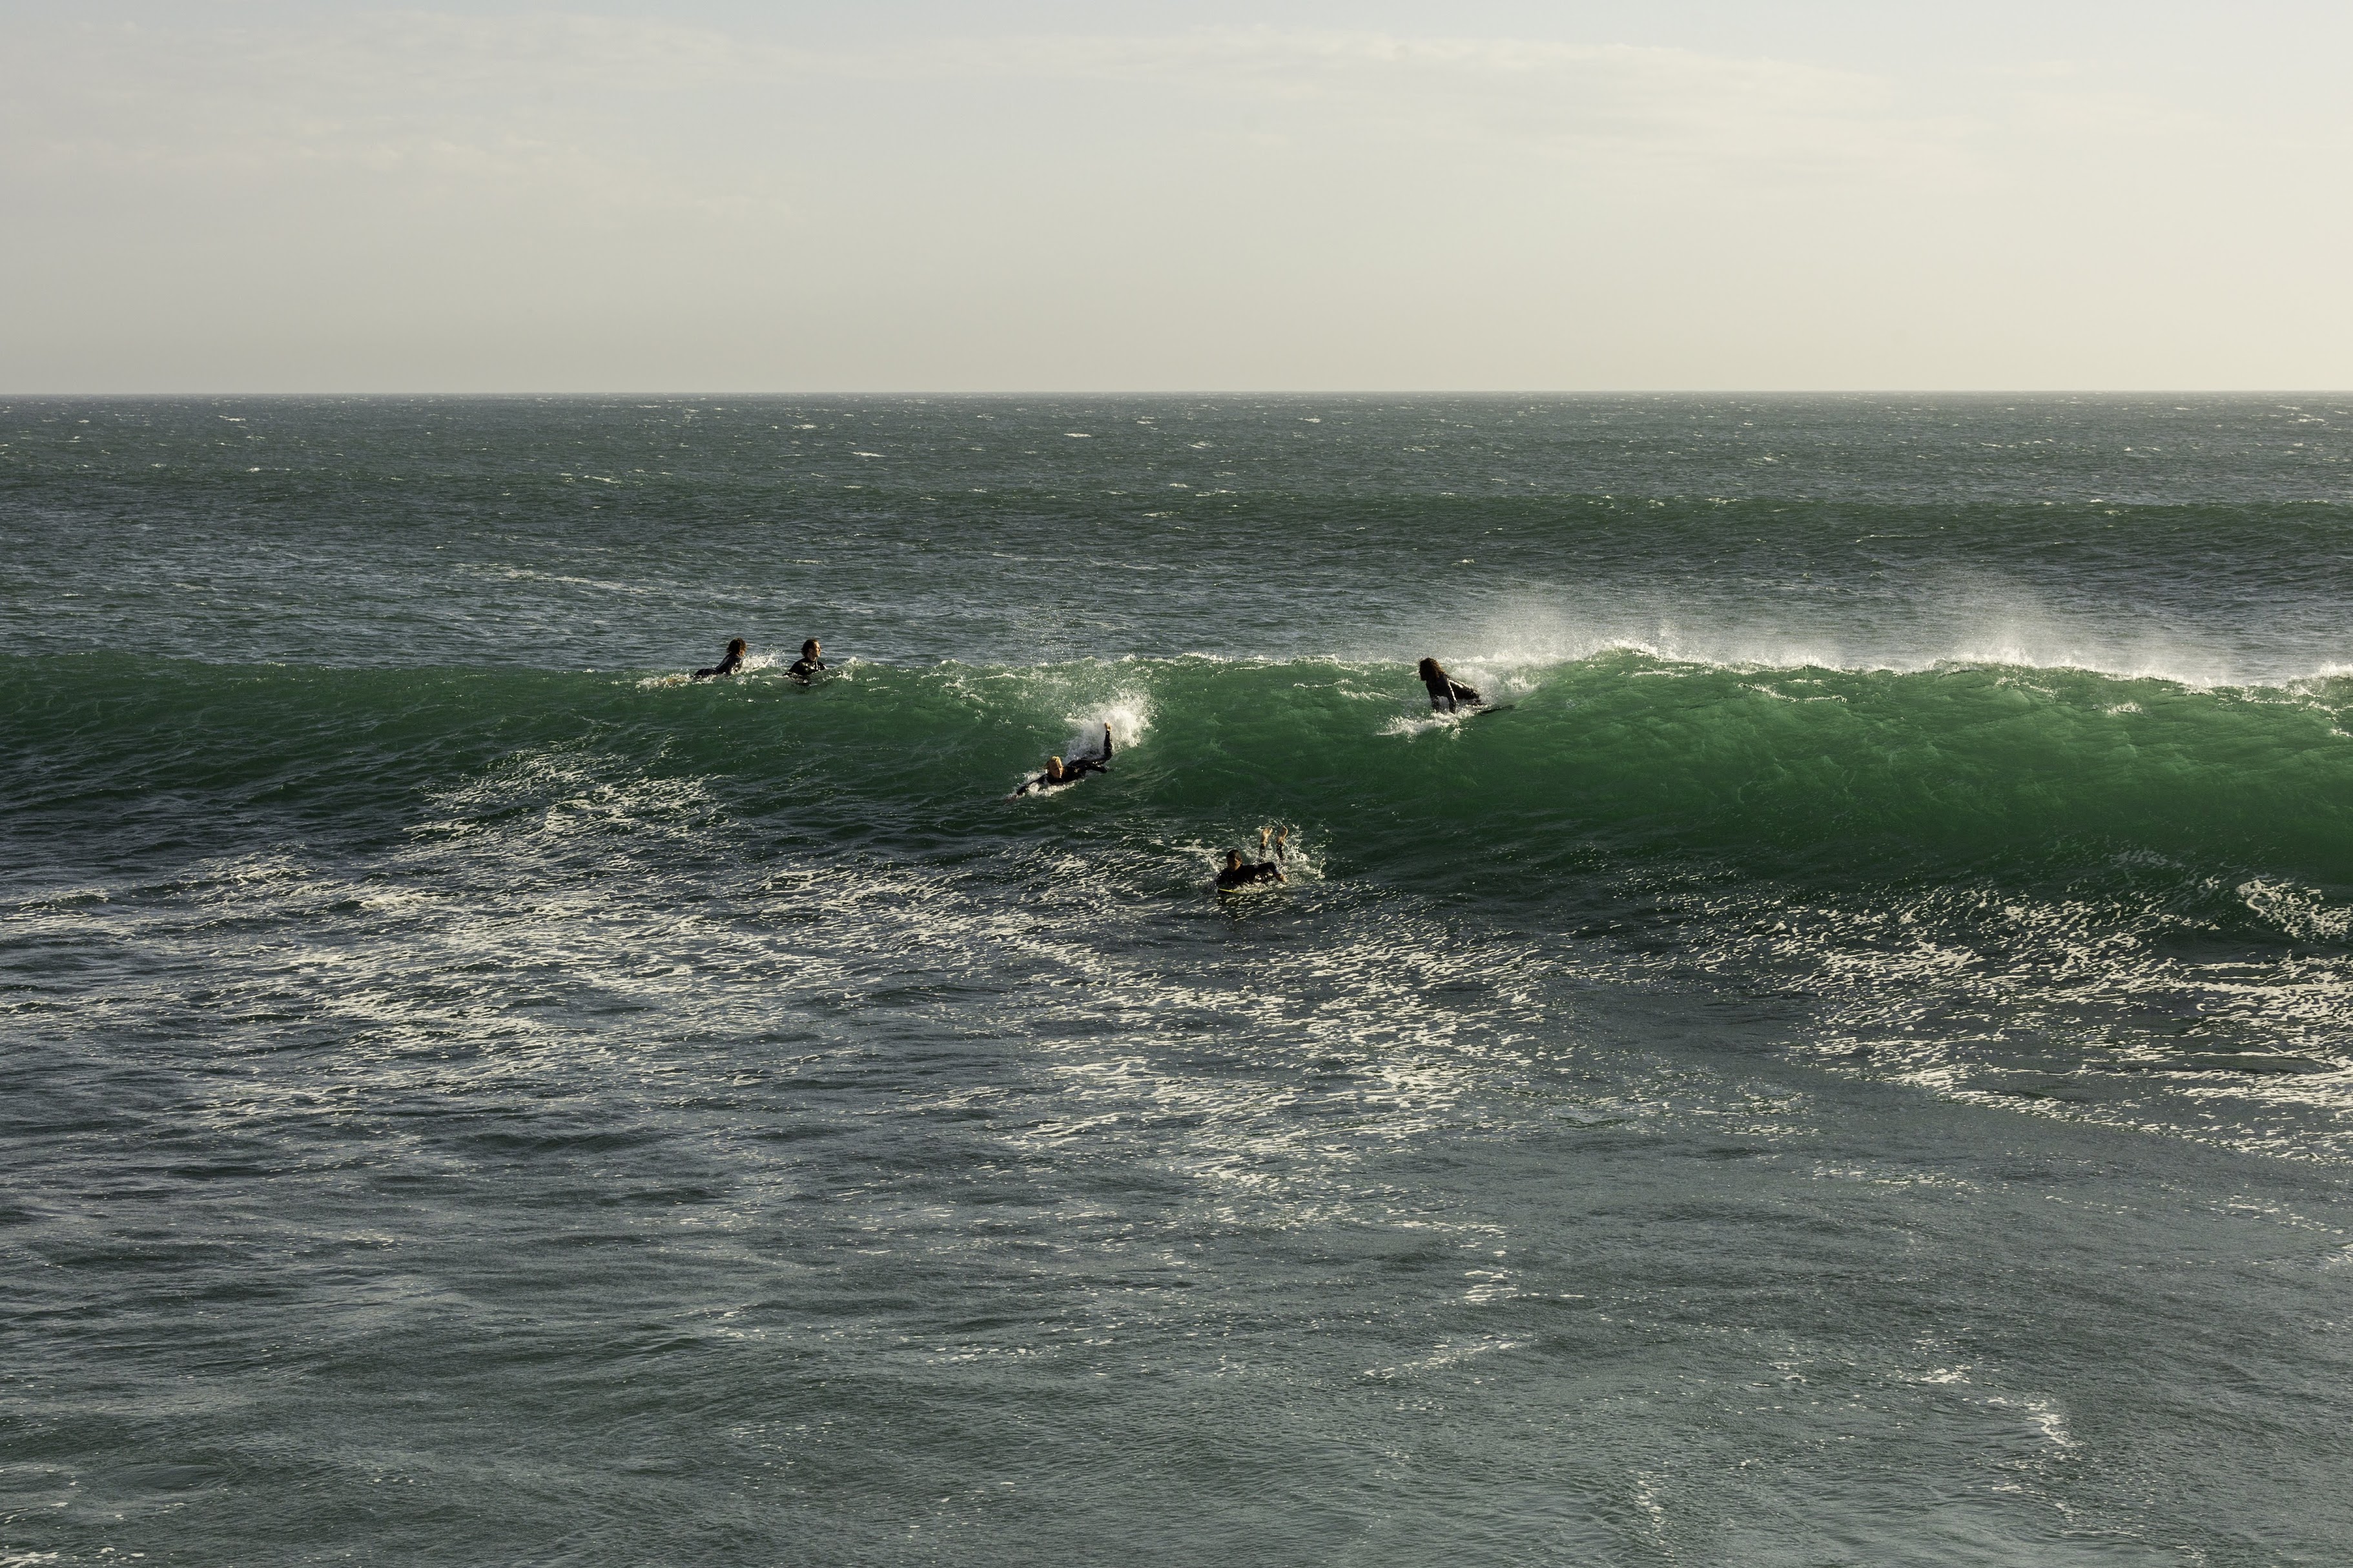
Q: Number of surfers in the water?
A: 5